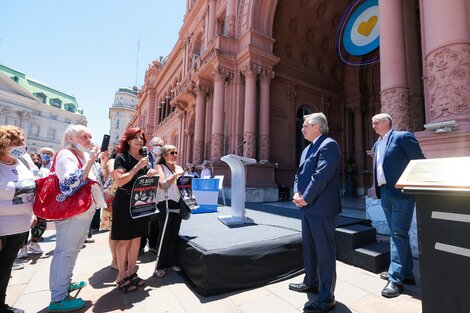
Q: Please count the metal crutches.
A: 1